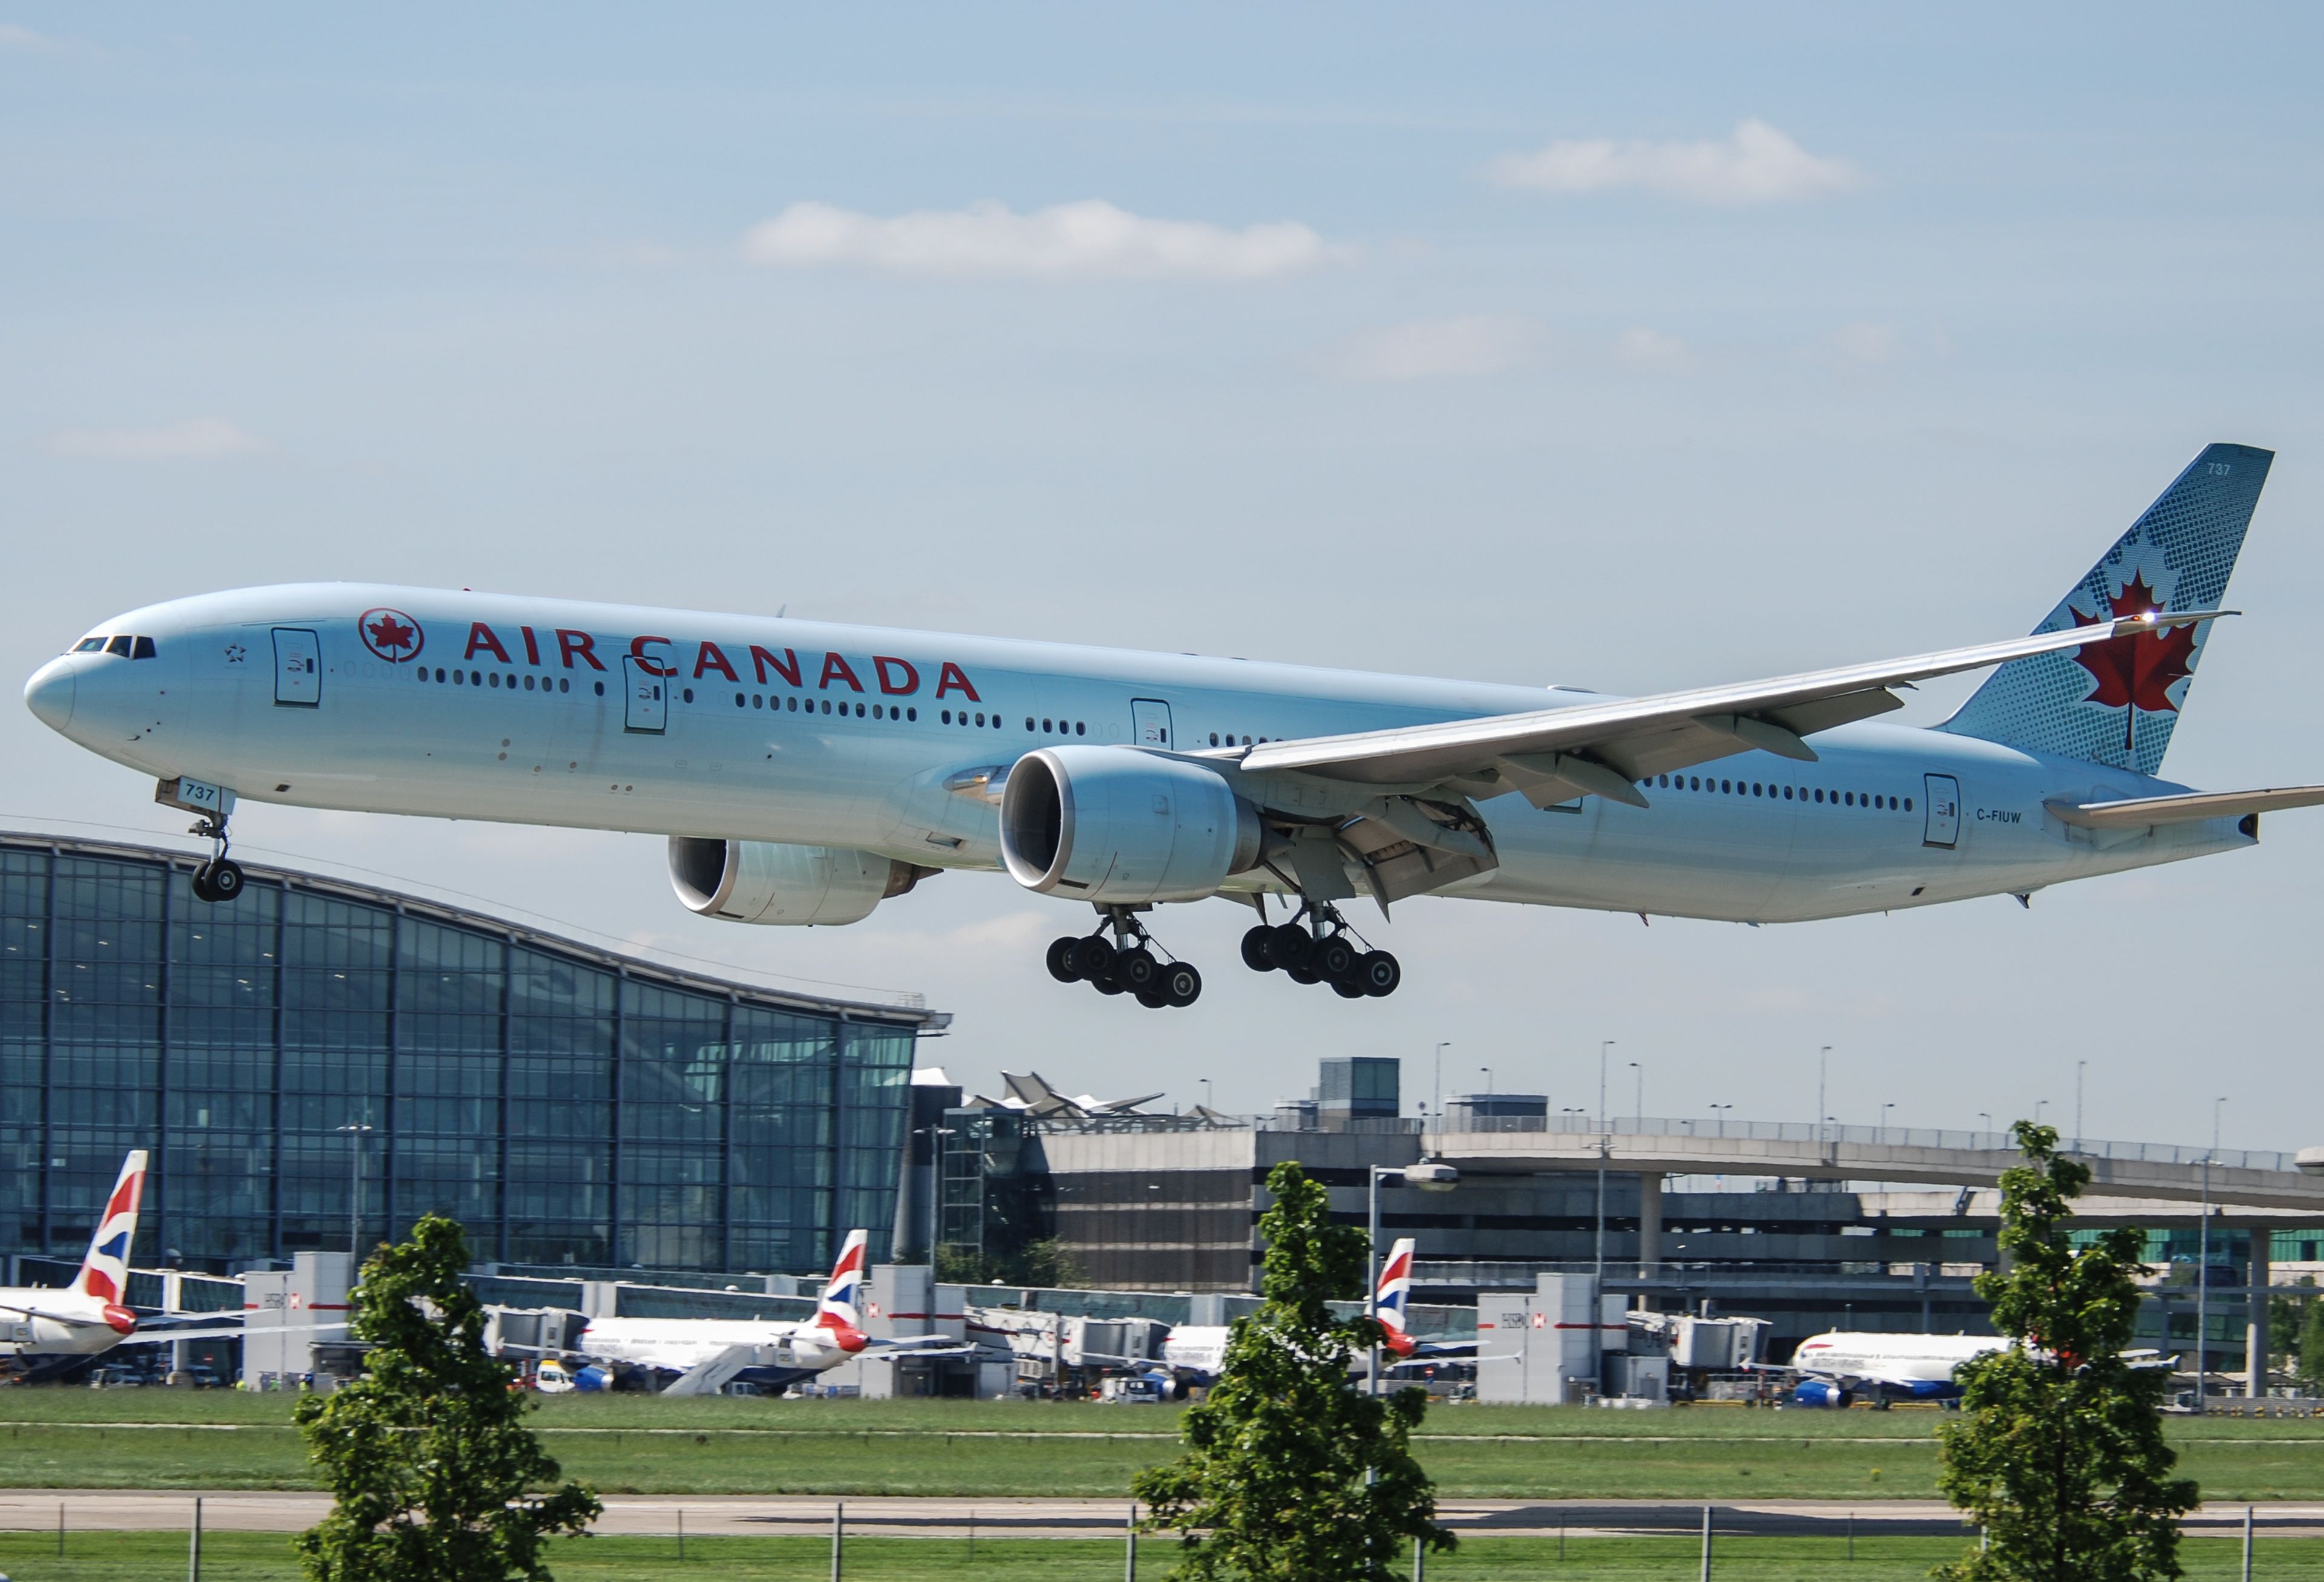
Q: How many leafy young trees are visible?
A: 3